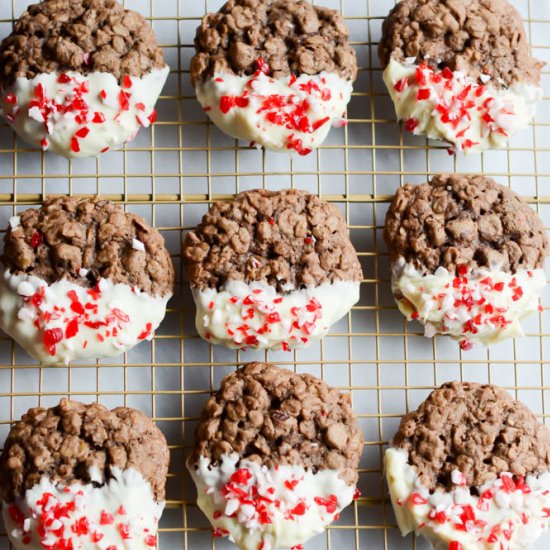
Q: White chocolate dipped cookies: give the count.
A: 9